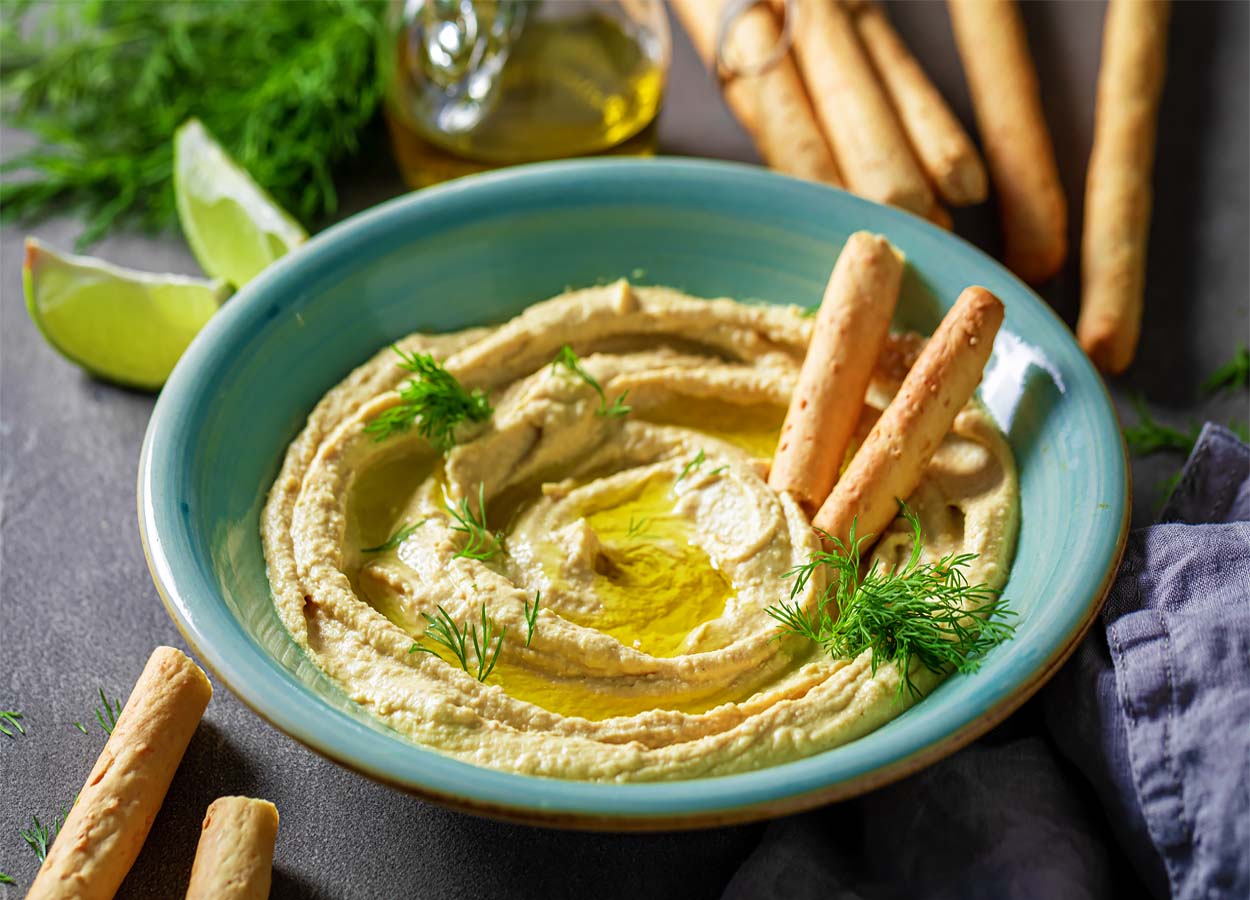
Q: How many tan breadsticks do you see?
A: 9